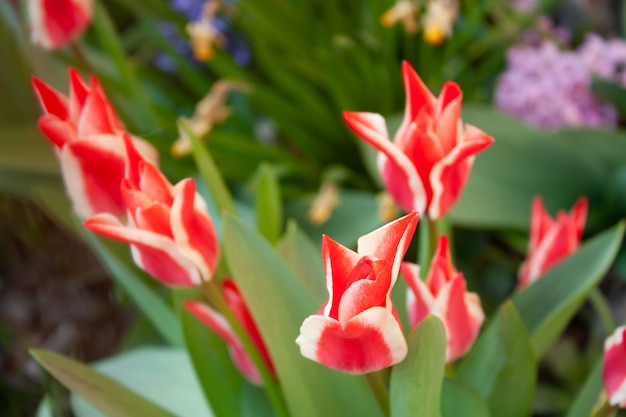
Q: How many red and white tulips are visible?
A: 9